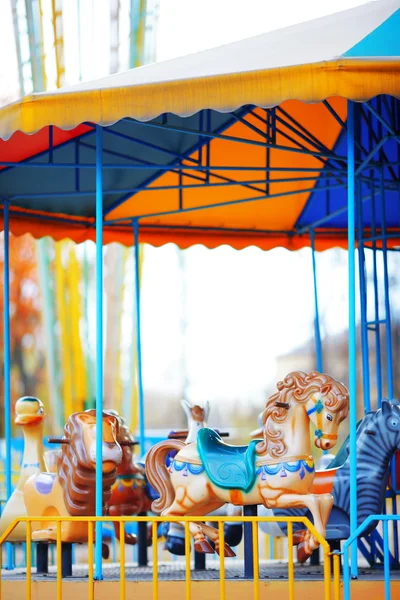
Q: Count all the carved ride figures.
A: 6